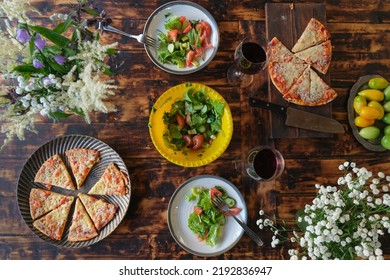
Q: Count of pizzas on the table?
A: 2